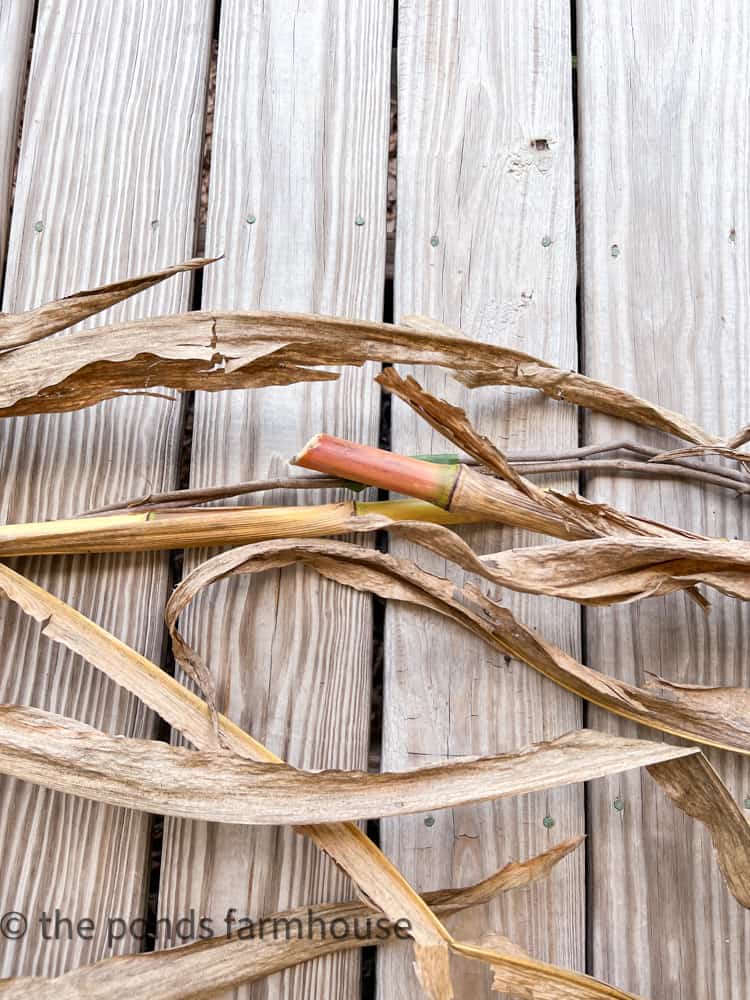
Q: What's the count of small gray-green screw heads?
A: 12